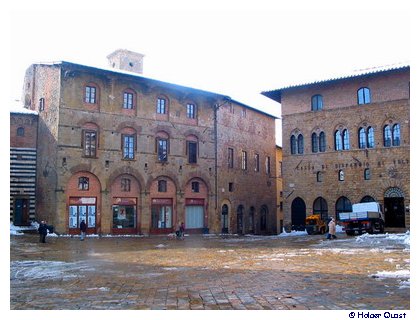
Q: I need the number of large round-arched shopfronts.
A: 4